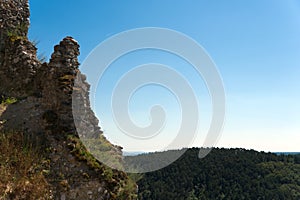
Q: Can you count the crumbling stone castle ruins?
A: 1